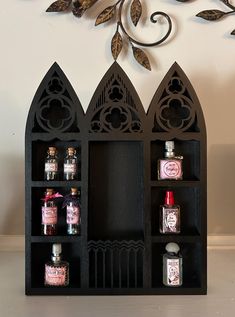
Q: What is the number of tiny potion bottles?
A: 8